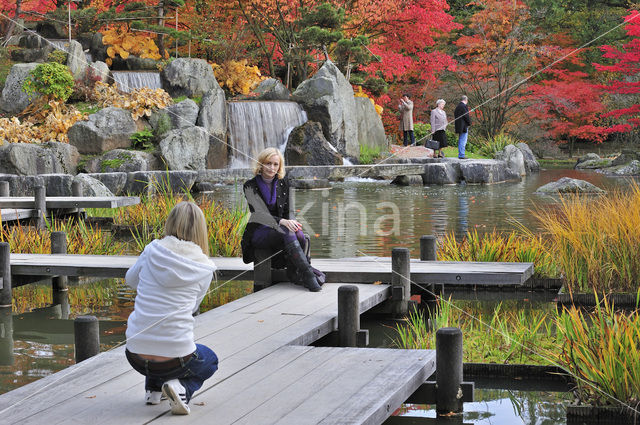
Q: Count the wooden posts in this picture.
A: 11